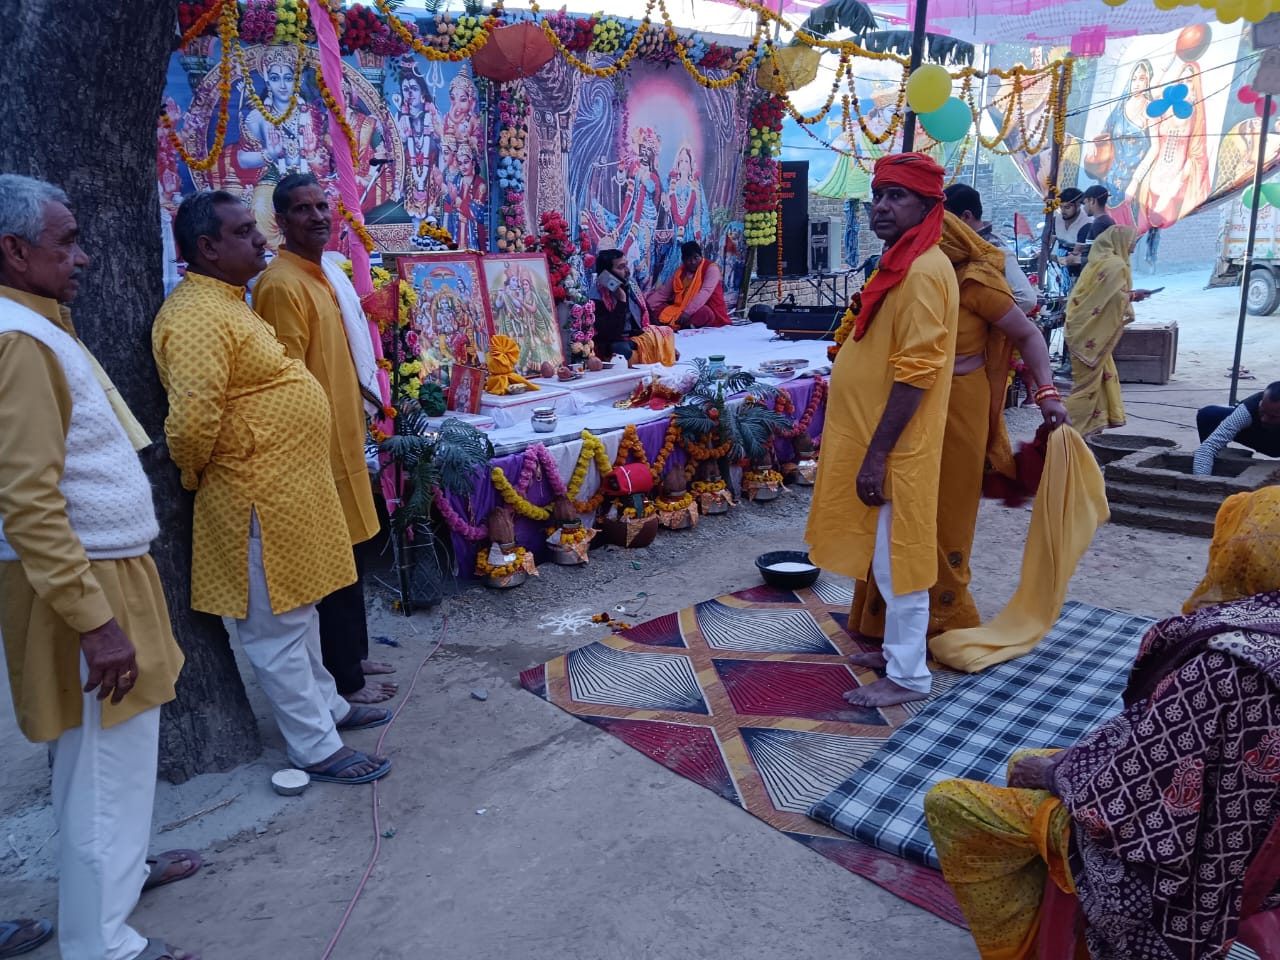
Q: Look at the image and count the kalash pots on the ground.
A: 7